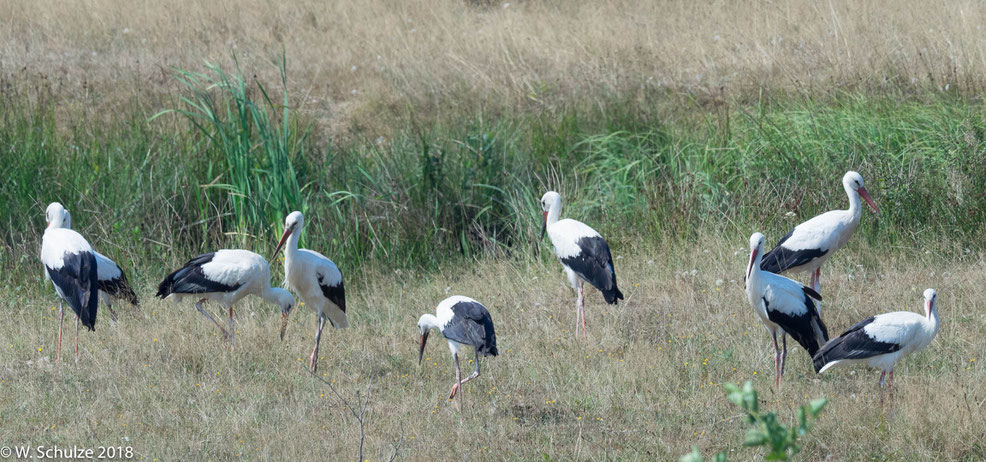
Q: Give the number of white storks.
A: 9